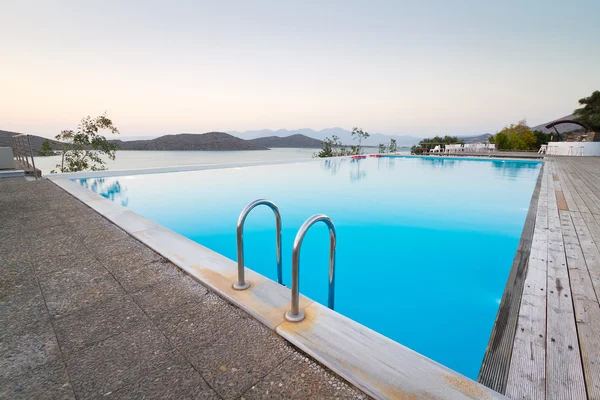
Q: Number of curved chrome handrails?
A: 2